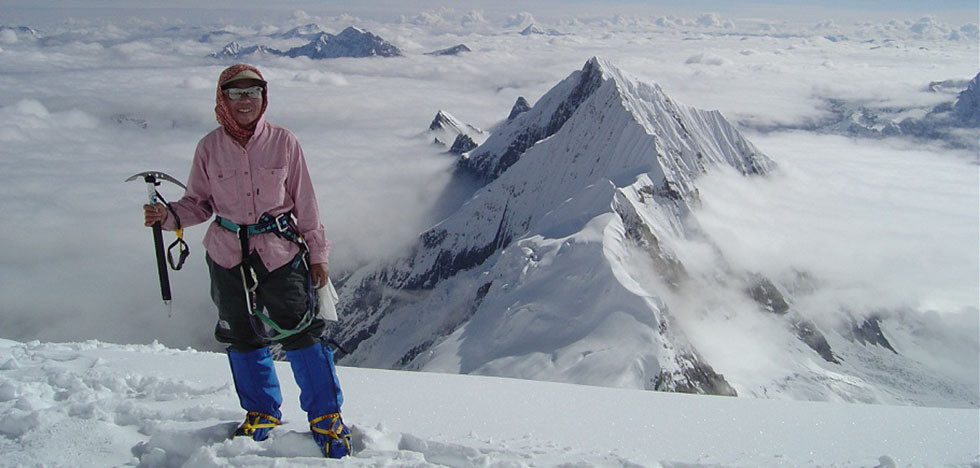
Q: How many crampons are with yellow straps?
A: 2